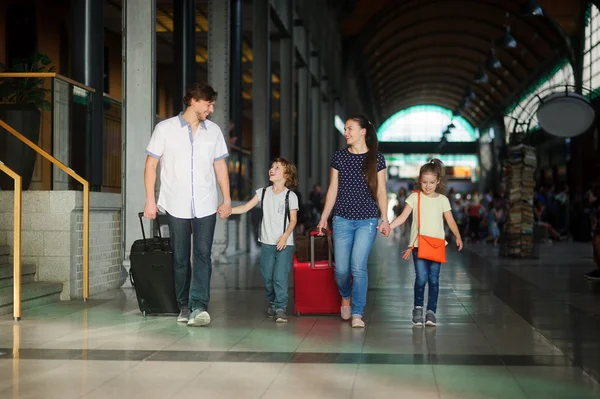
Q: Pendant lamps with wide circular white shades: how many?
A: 1